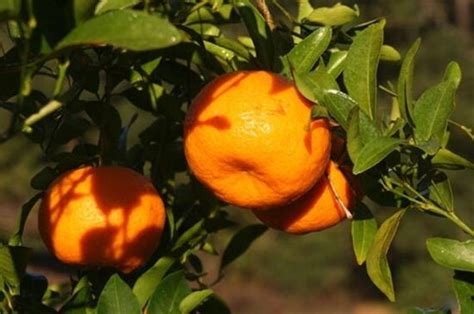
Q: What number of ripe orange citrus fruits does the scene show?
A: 3